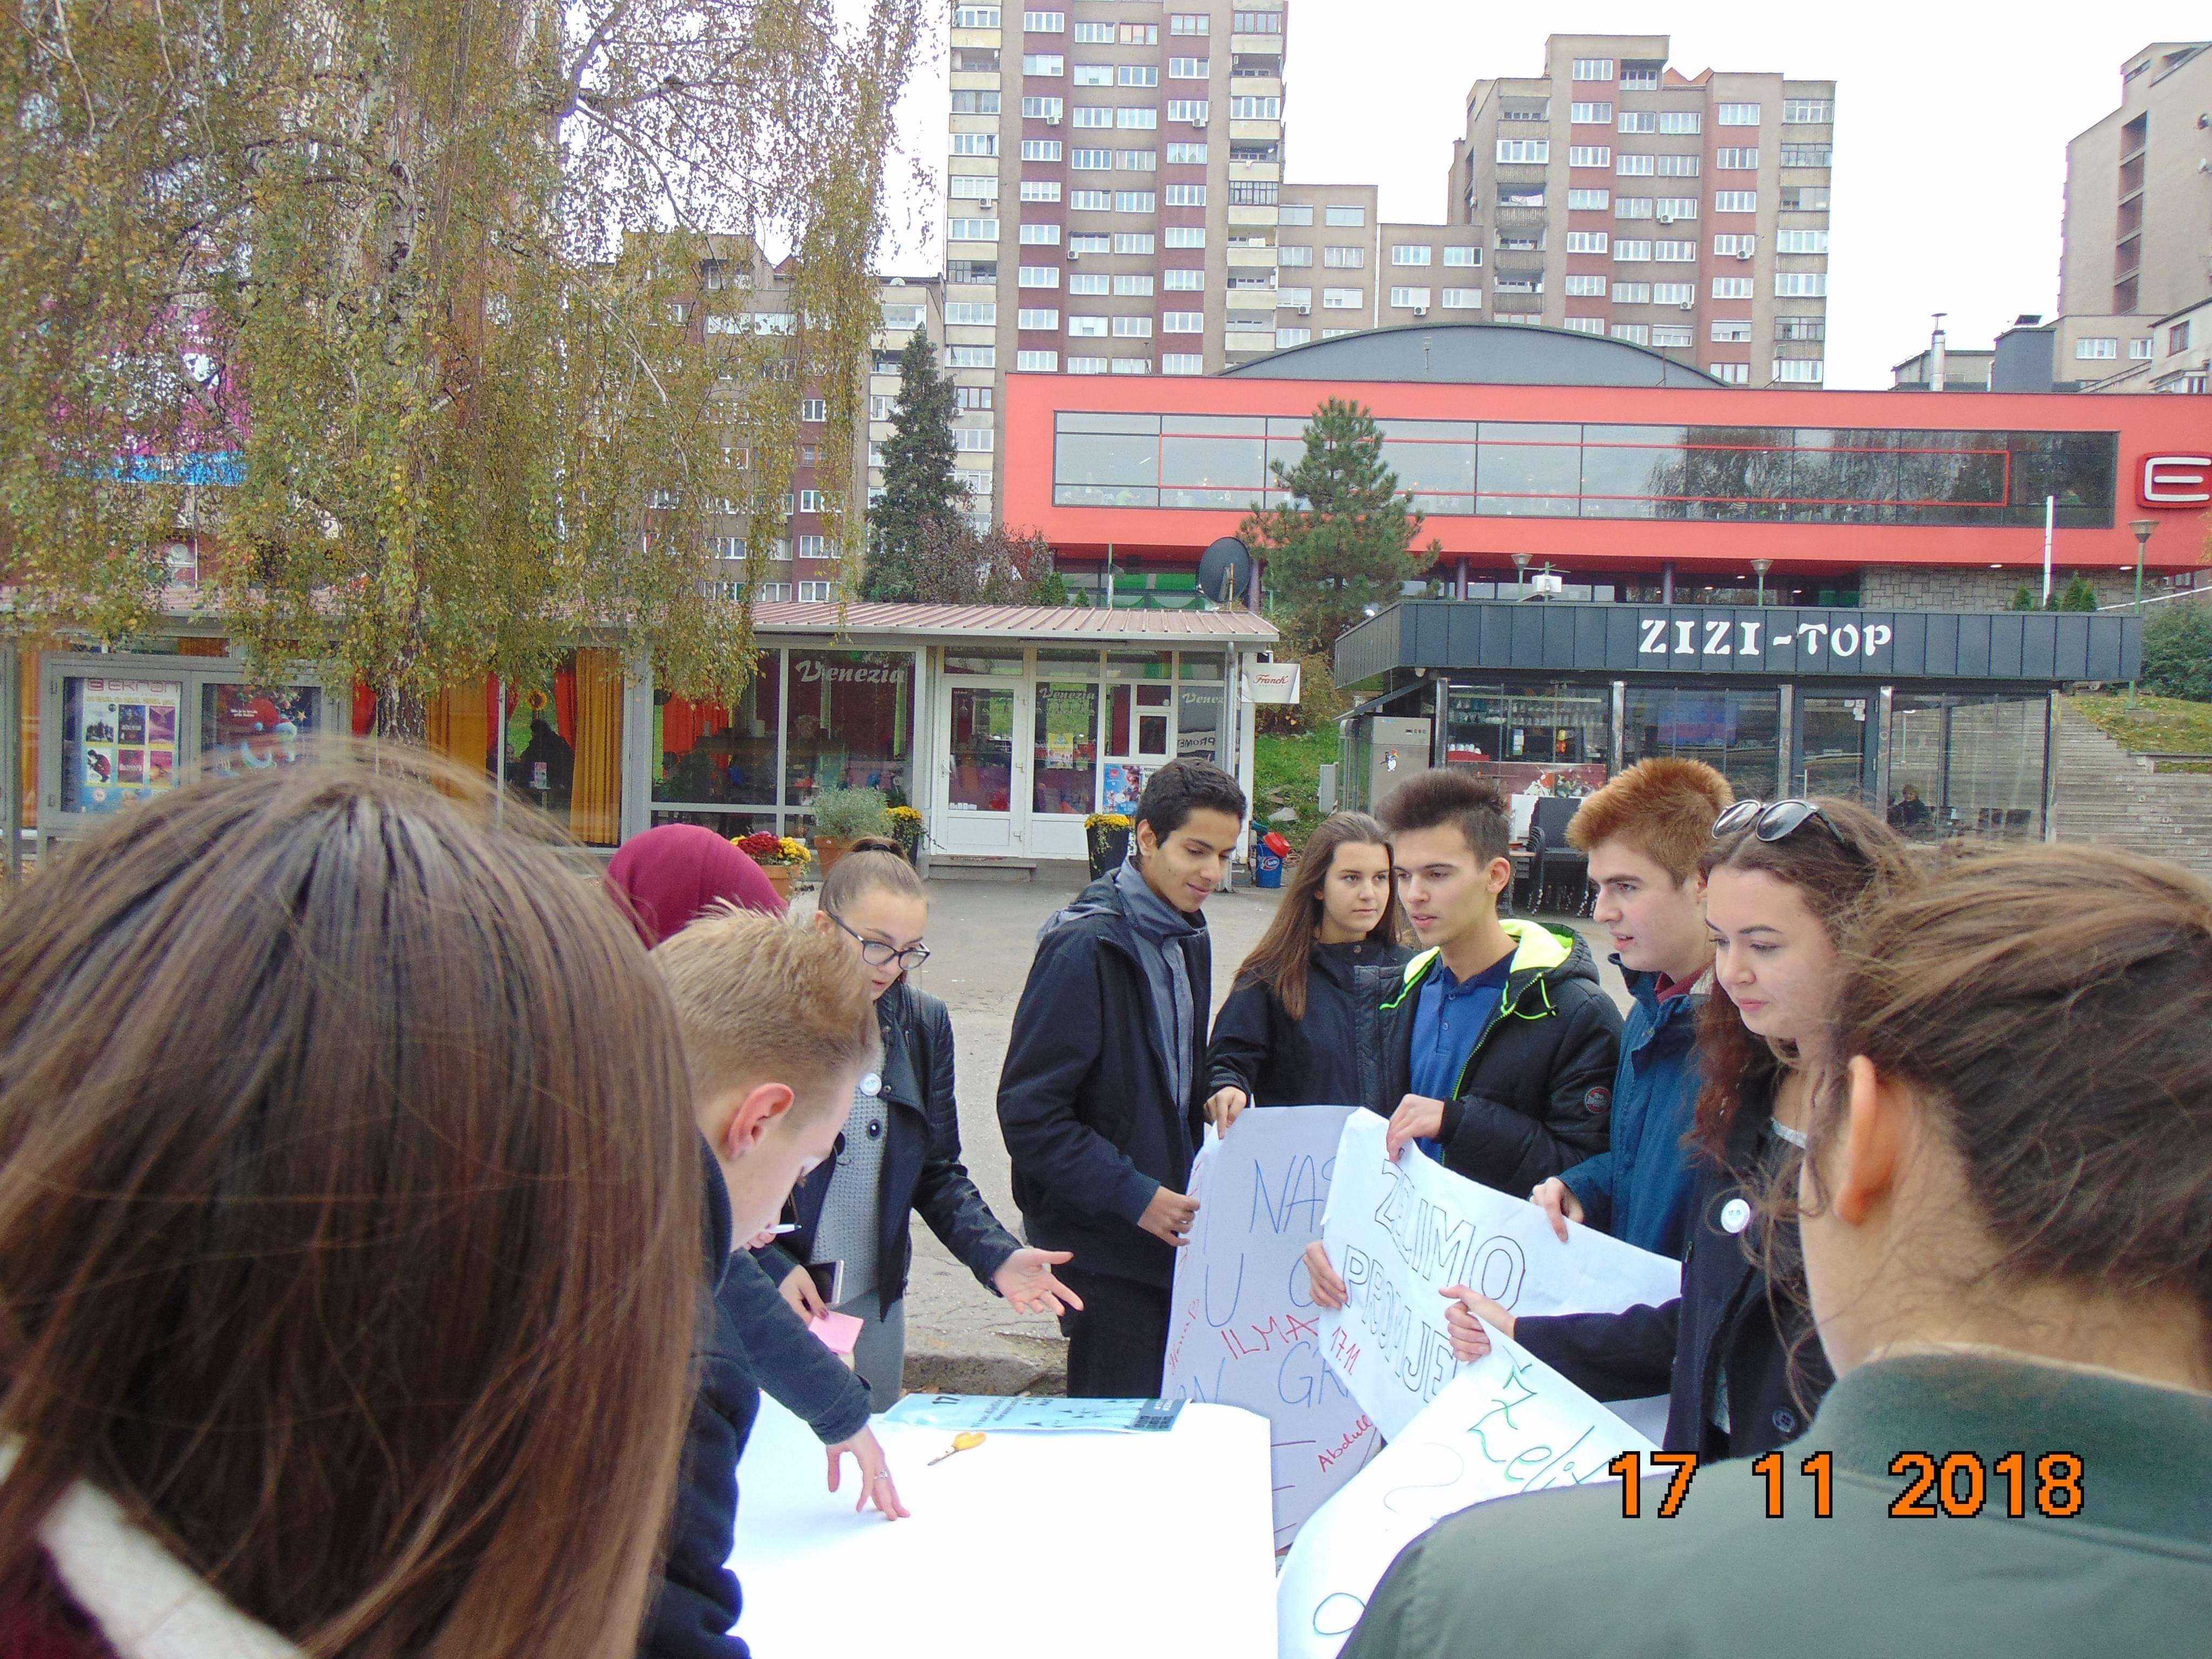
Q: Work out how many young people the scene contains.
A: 10